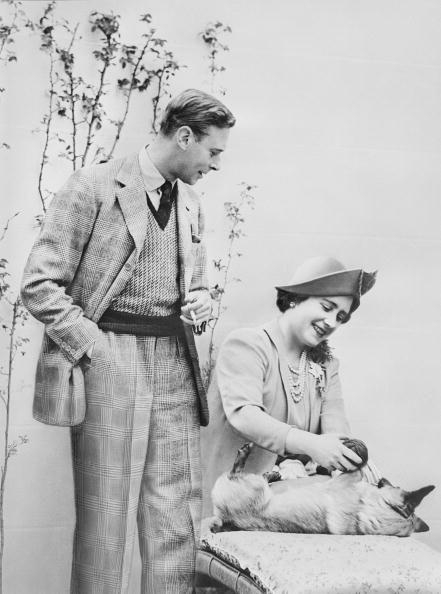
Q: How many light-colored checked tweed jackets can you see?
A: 1